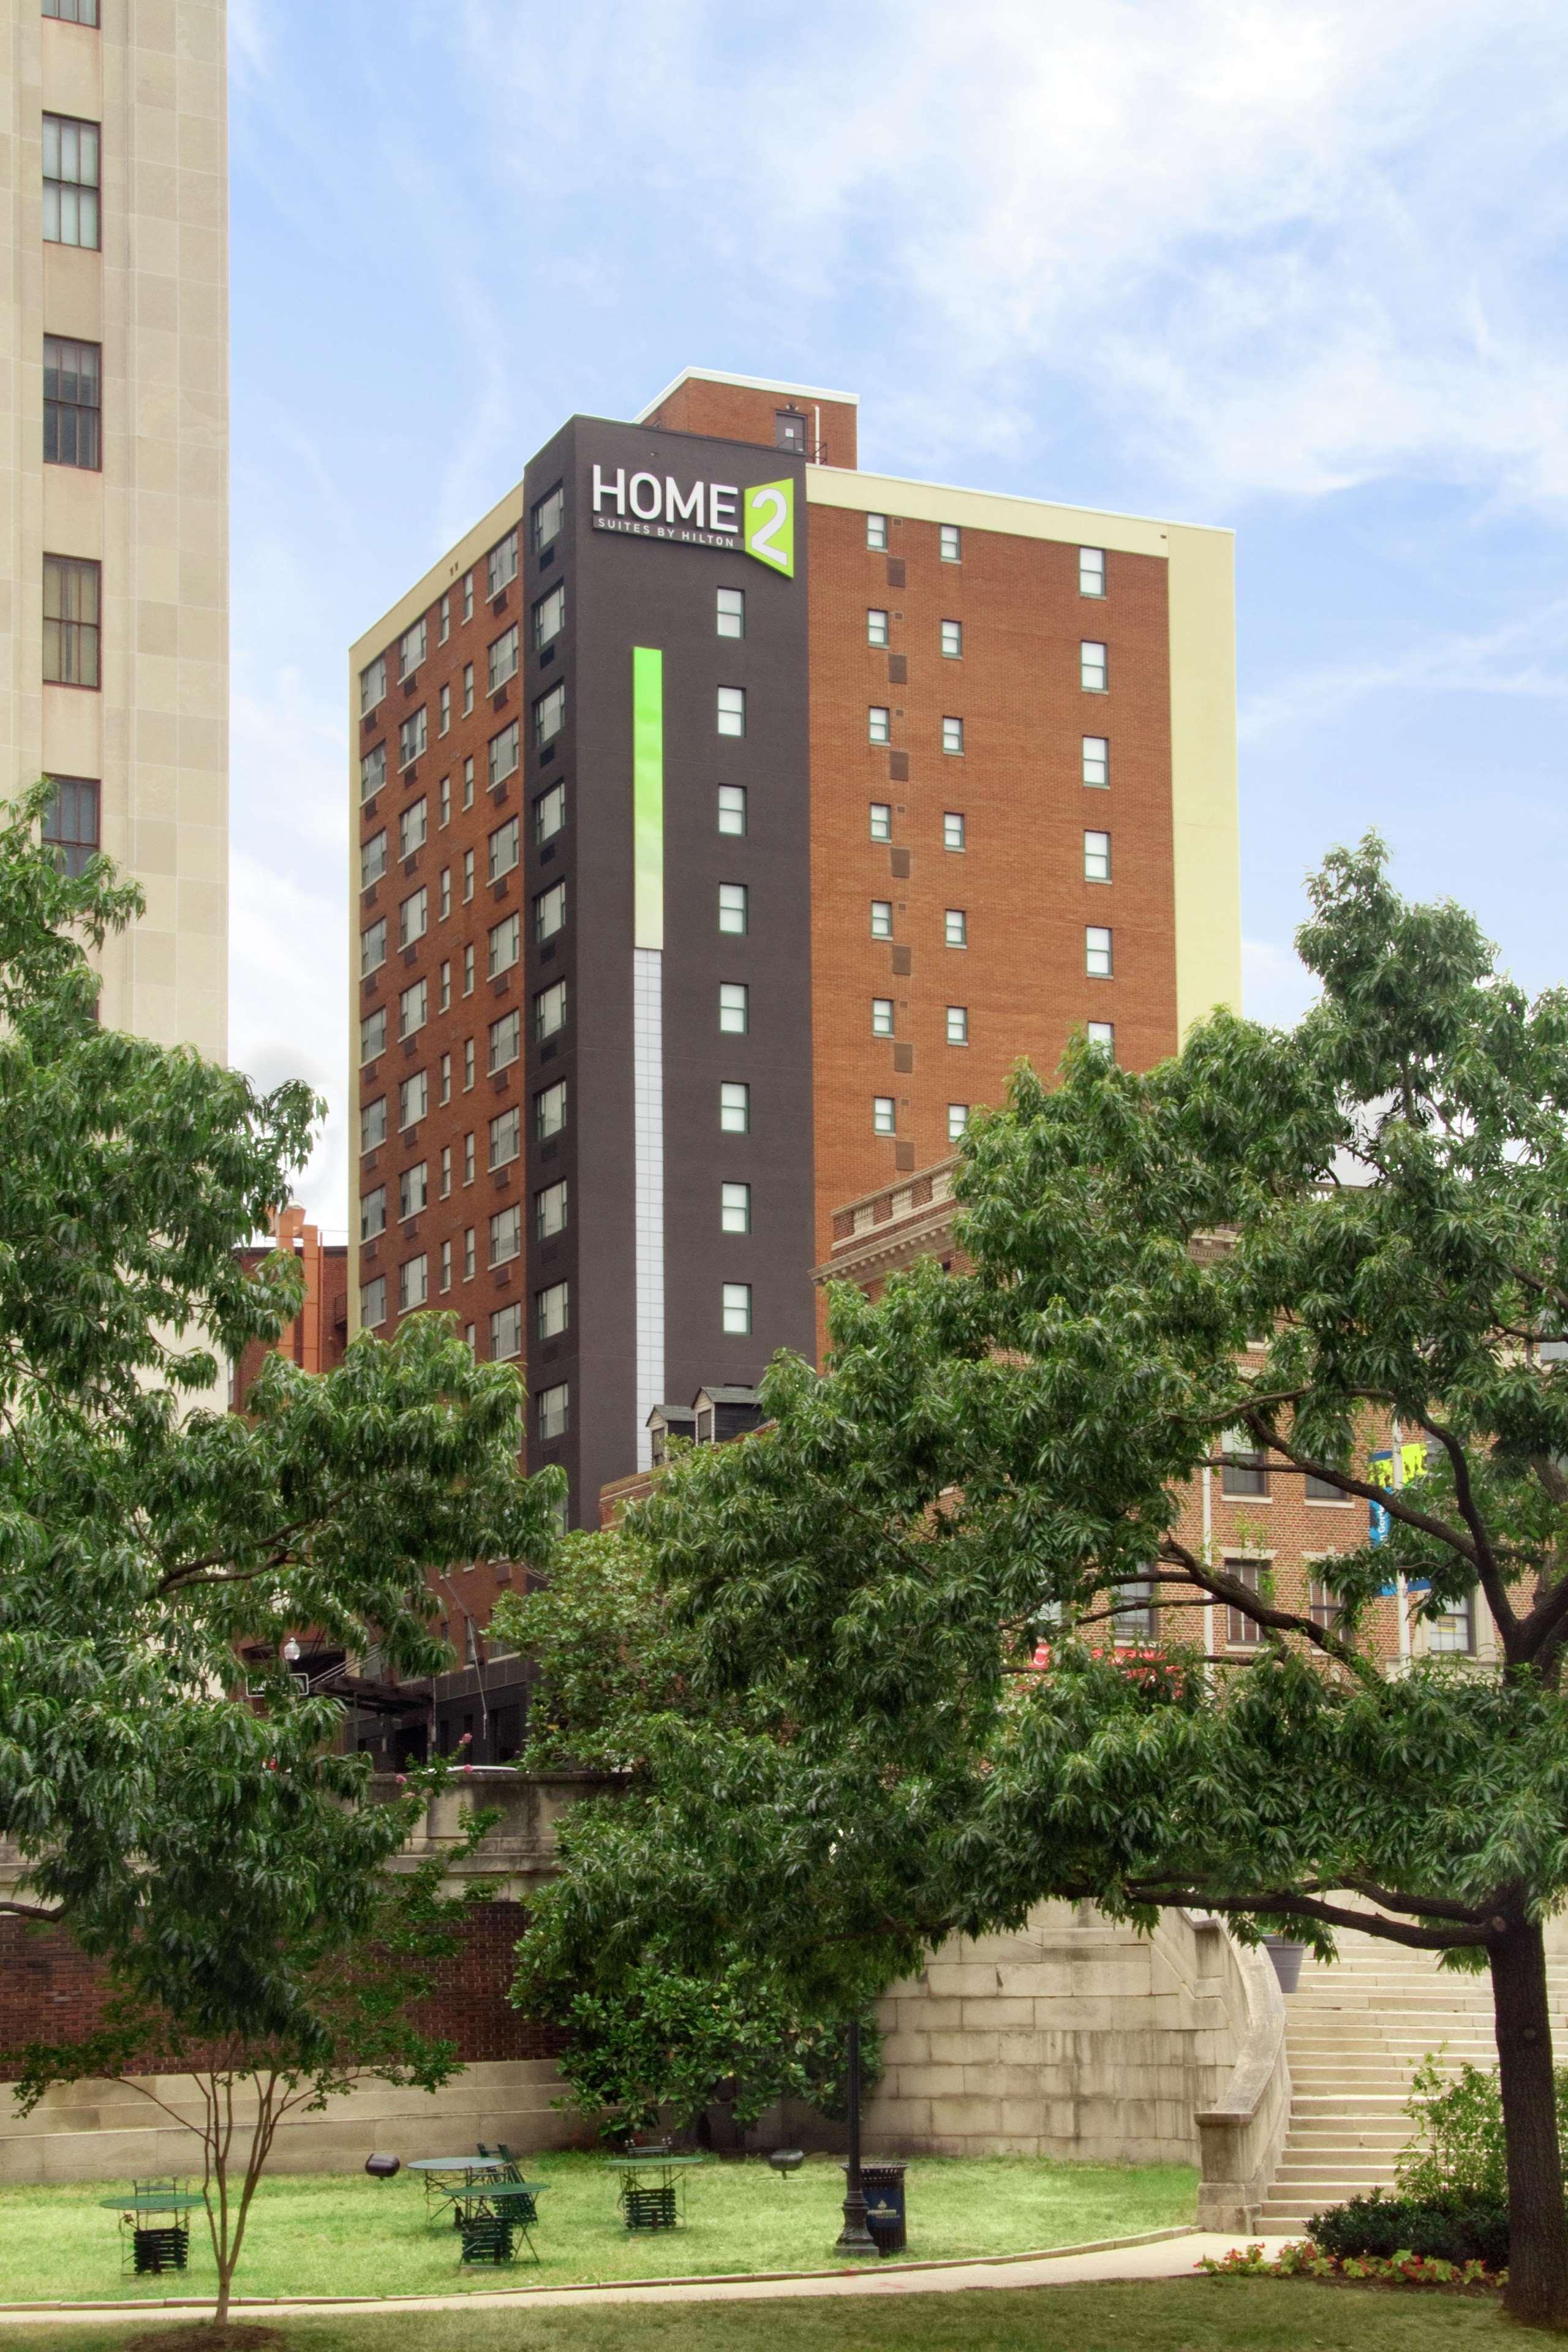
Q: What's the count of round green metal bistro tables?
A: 4